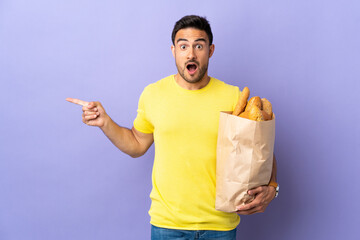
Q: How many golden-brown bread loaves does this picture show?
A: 4